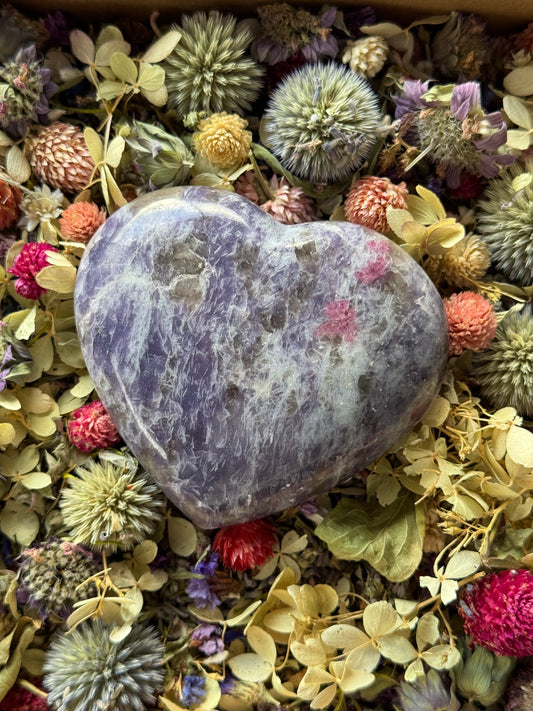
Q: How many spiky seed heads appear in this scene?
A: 6